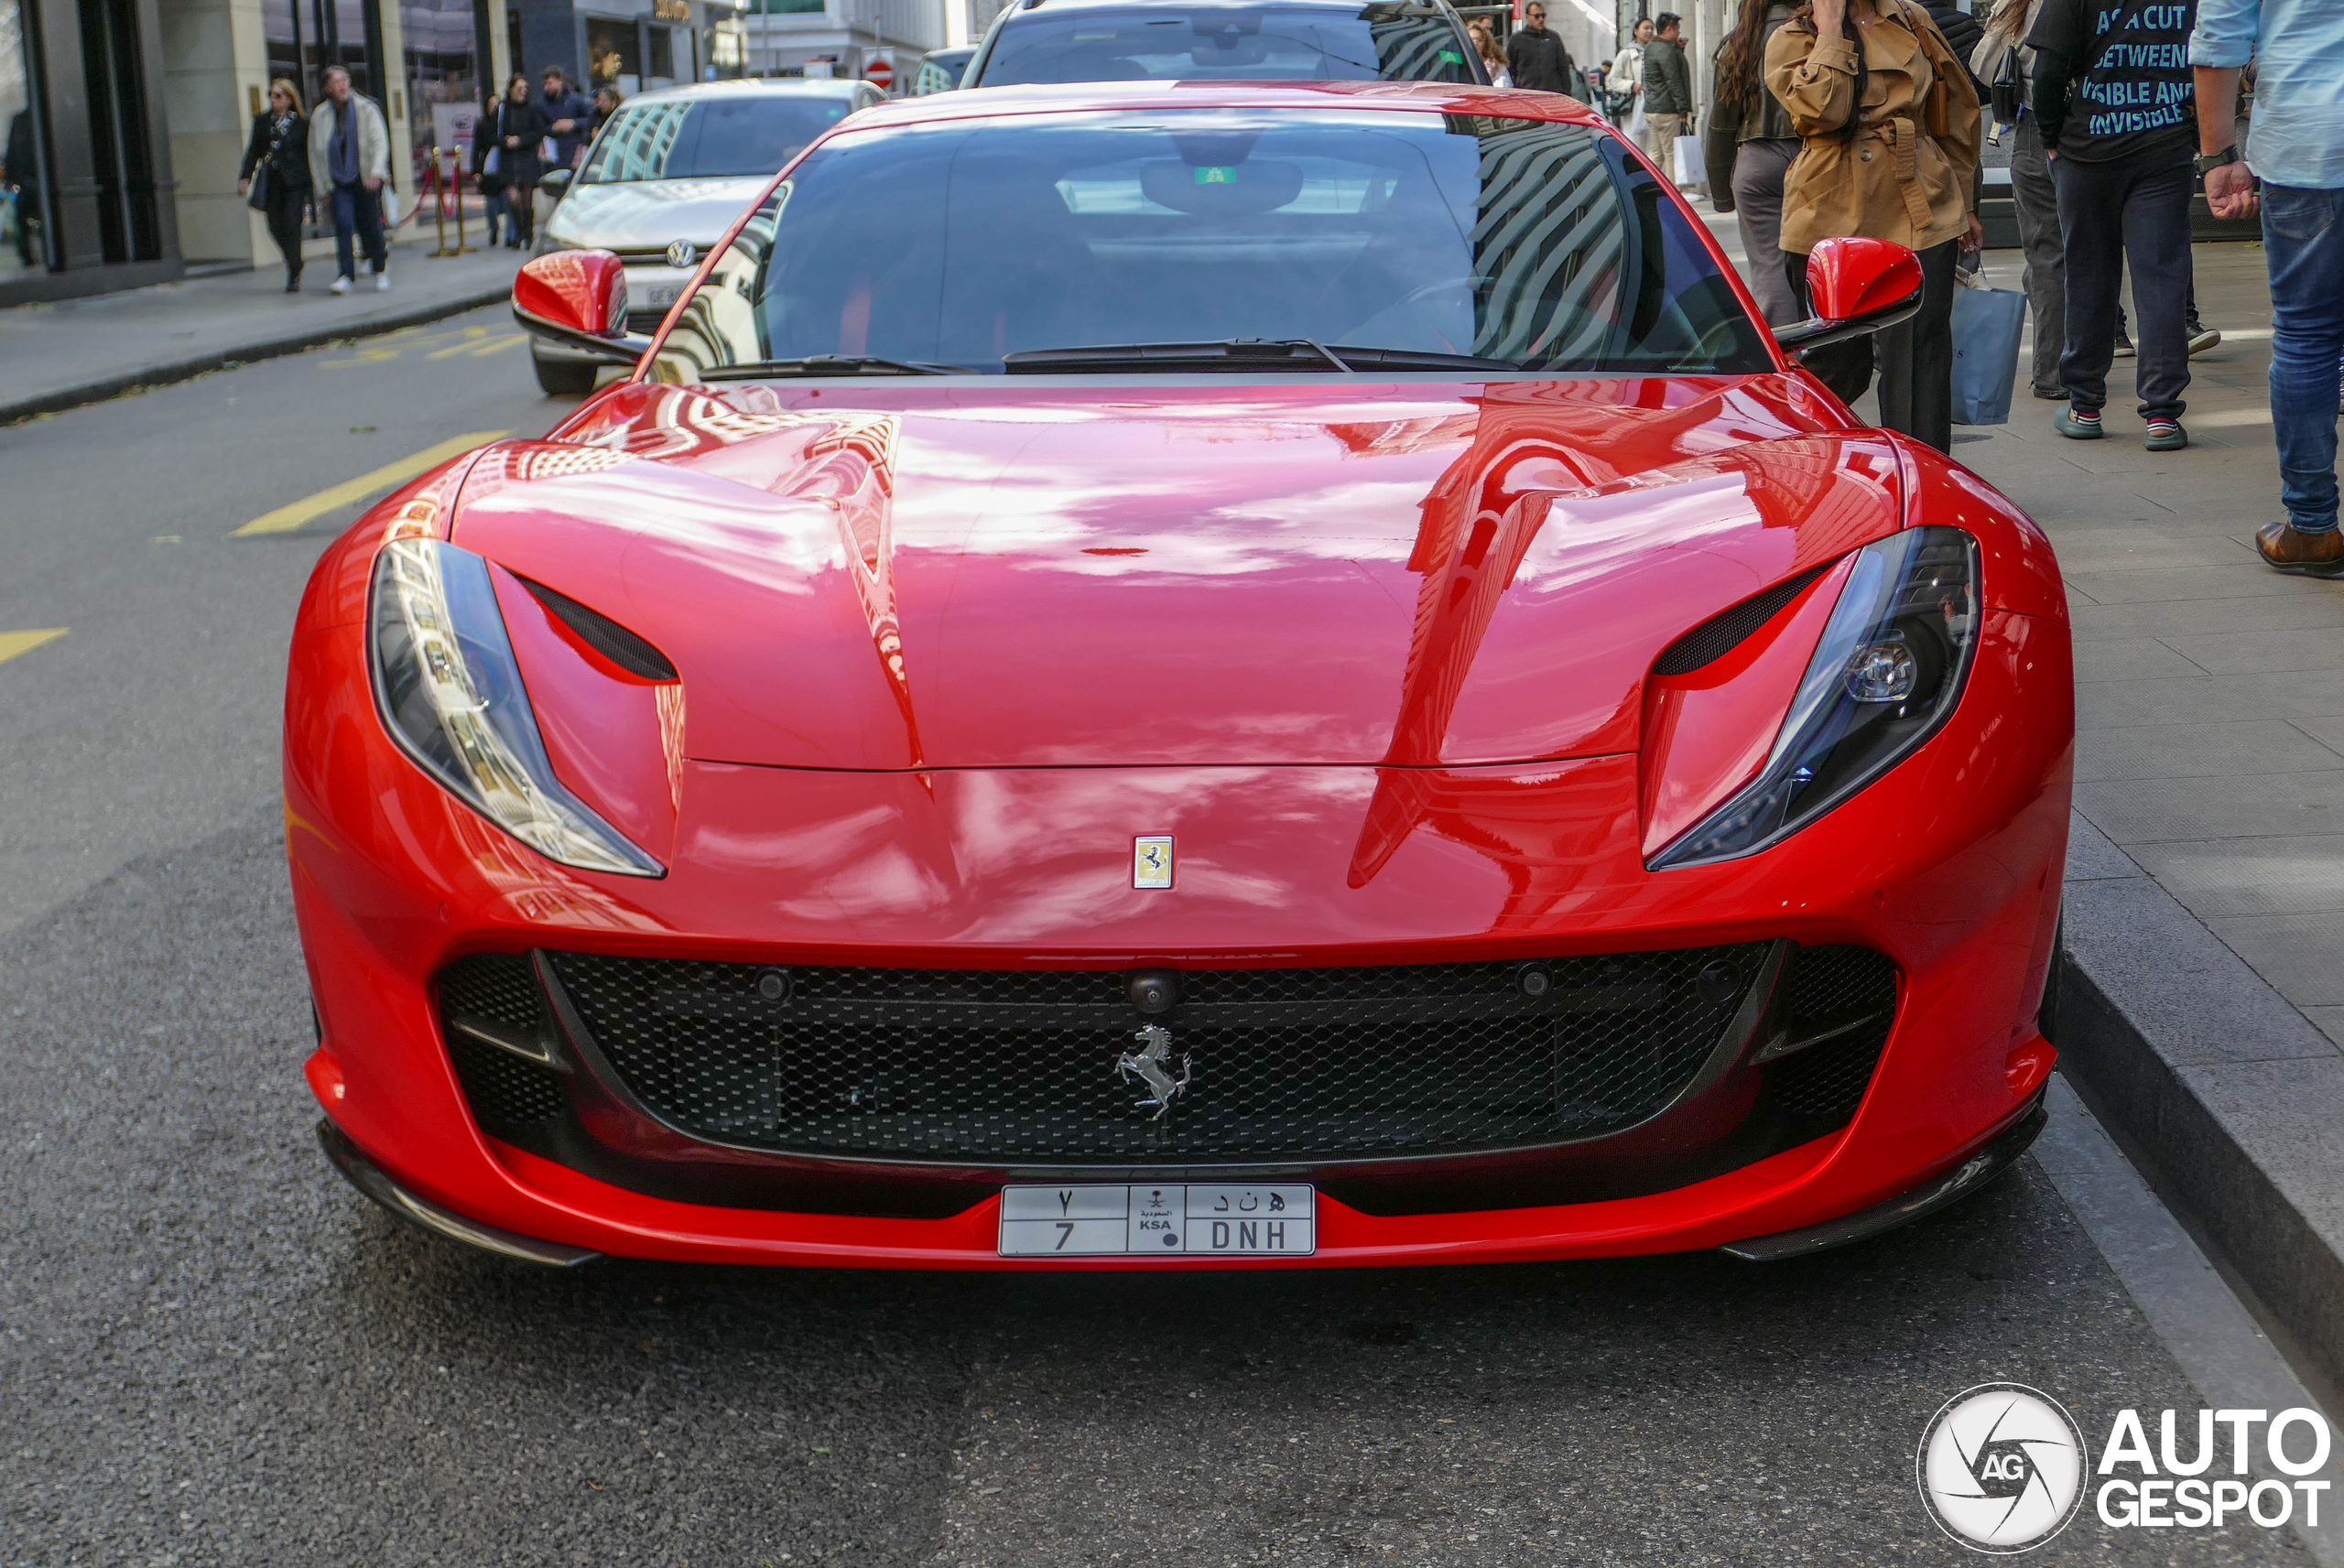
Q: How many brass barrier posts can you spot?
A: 2